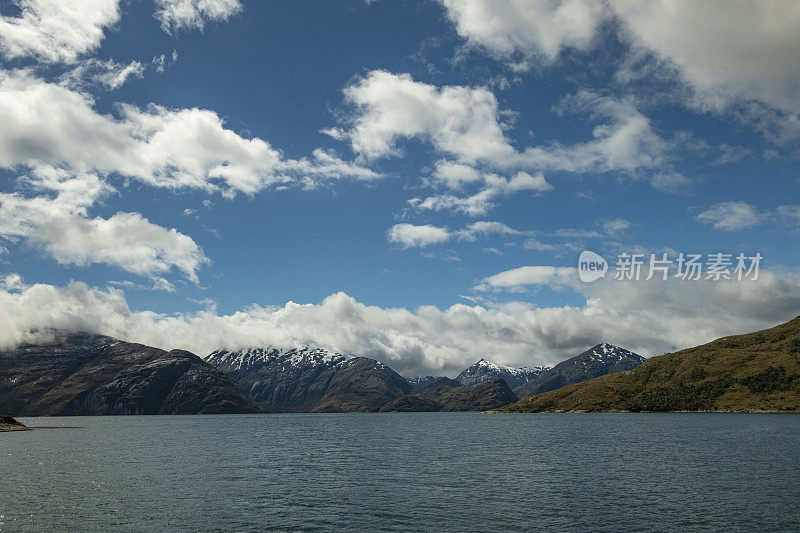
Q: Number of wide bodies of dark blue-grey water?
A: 1